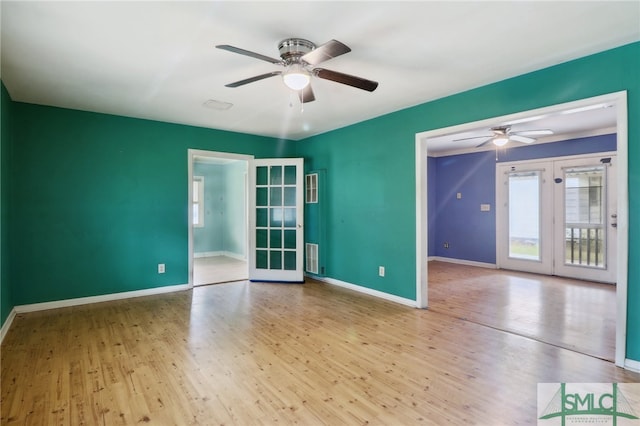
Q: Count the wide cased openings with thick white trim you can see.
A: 1